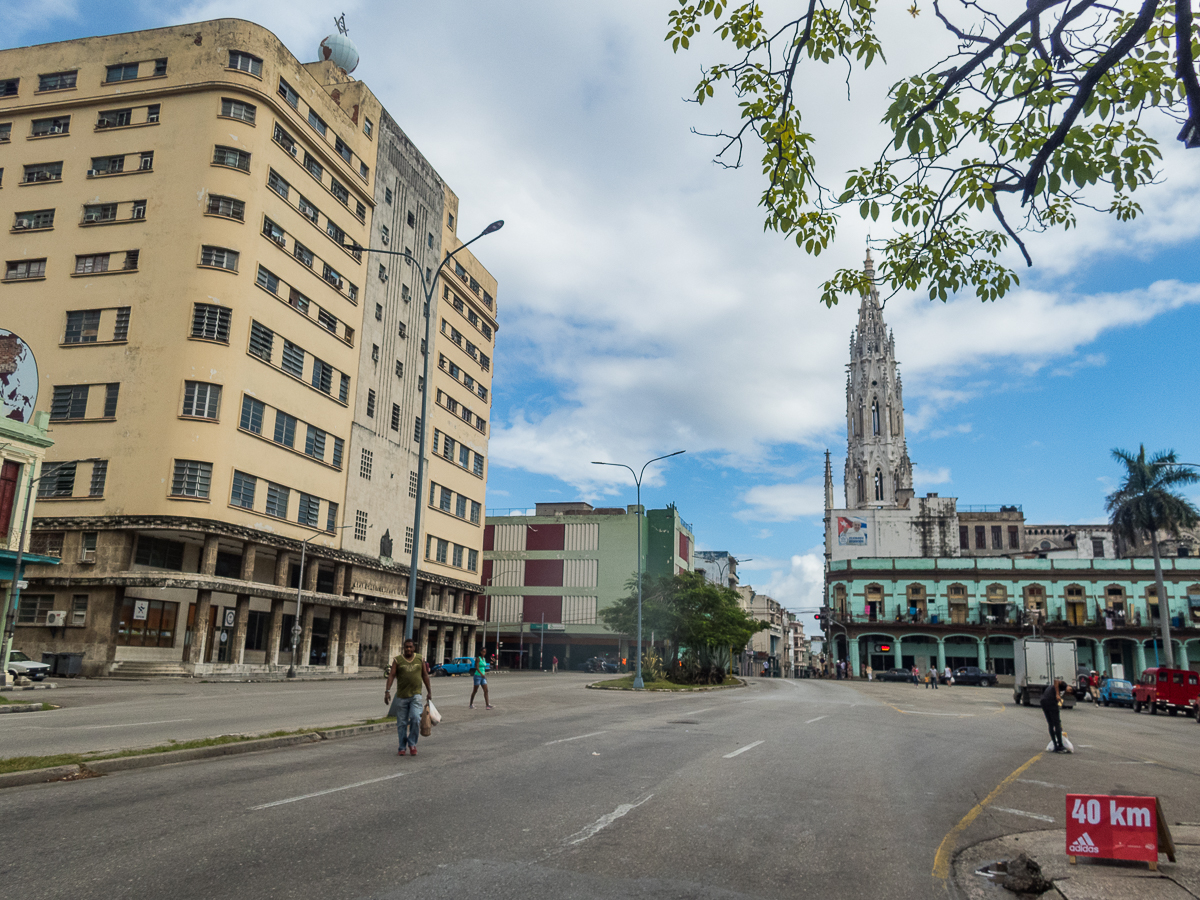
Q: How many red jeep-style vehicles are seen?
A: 1